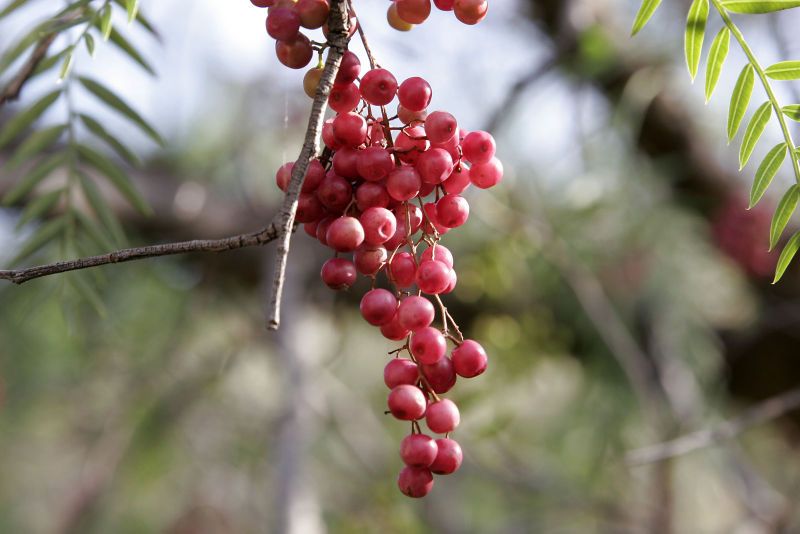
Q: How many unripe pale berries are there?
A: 2